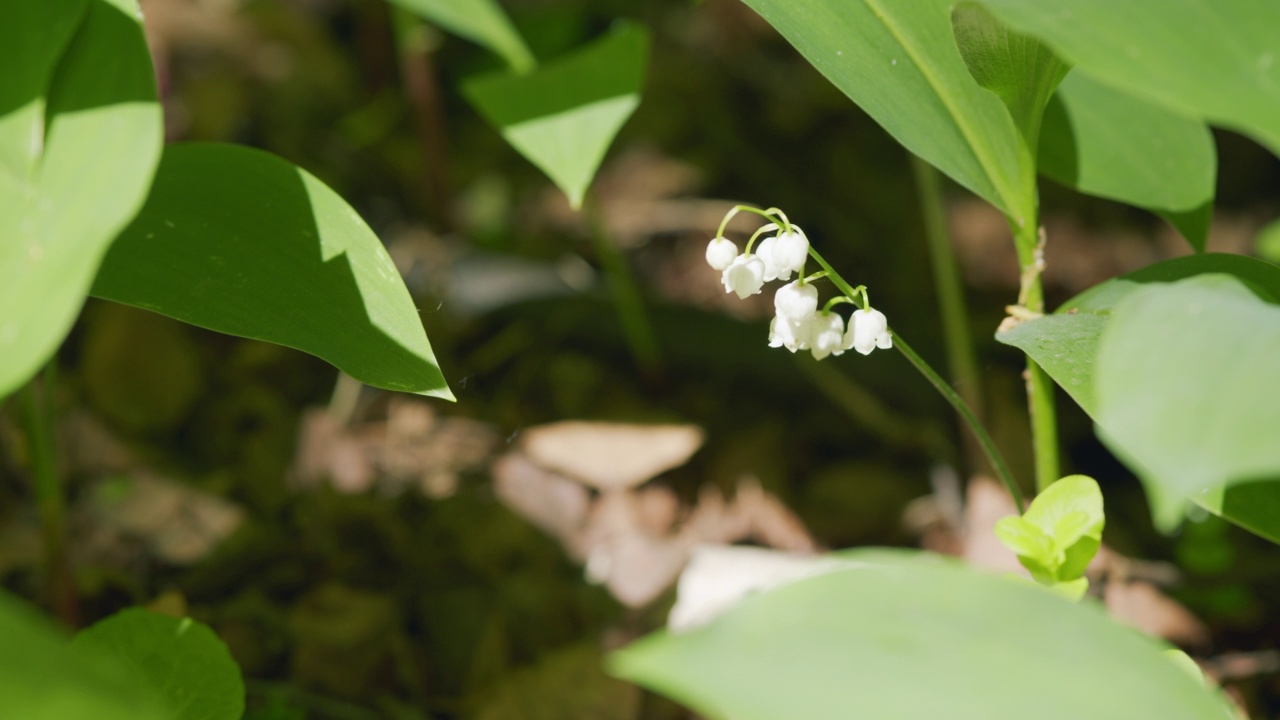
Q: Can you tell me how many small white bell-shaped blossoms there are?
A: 8